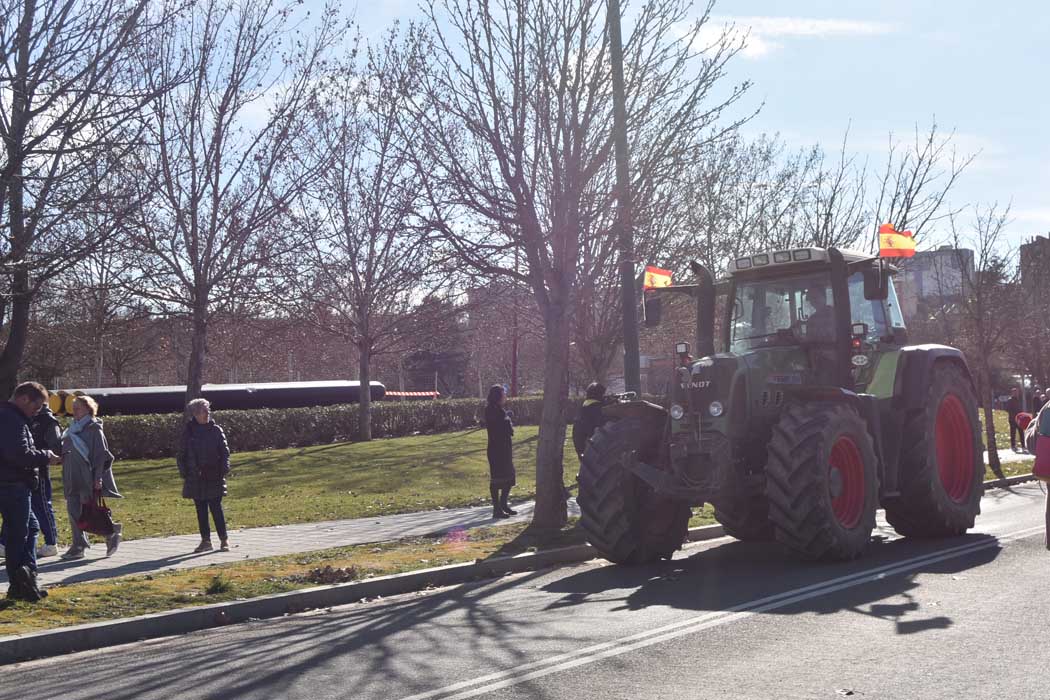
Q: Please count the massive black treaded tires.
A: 4